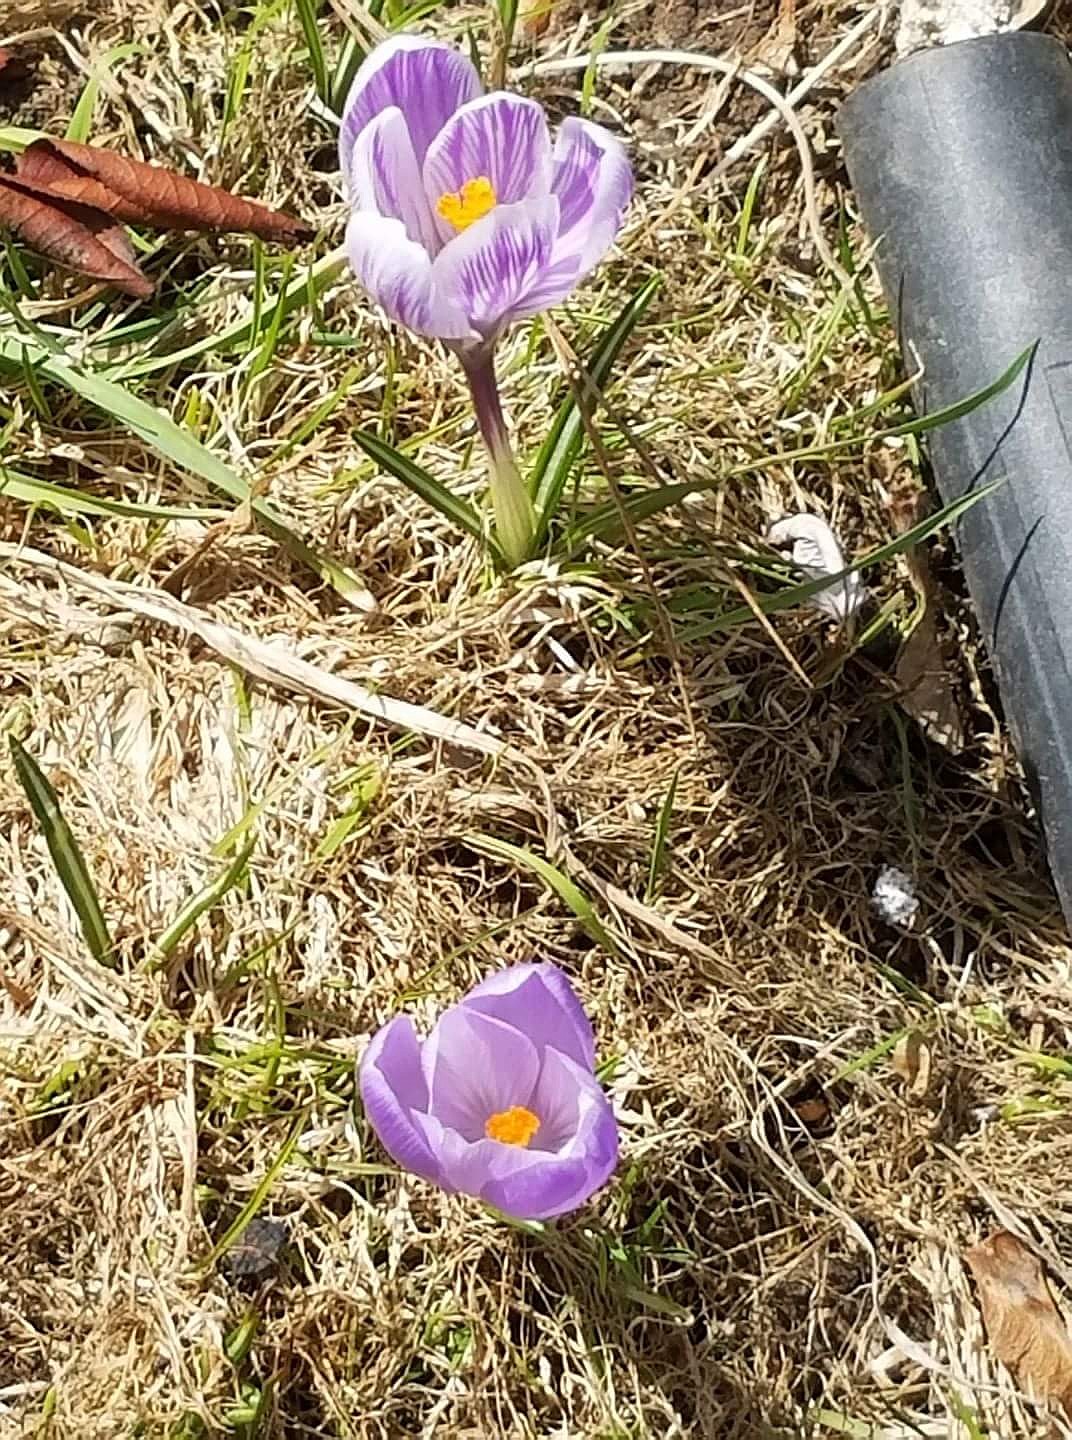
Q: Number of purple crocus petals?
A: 12